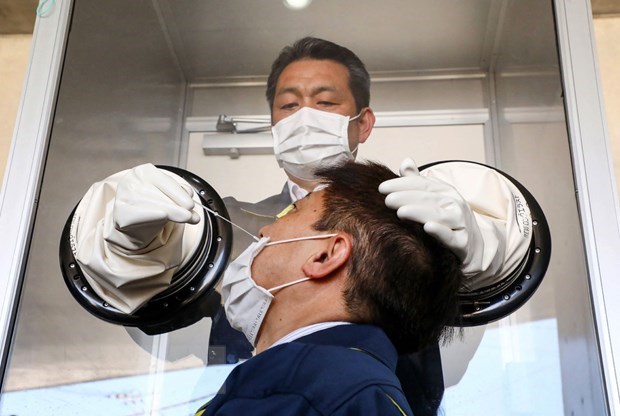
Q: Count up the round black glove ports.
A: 2